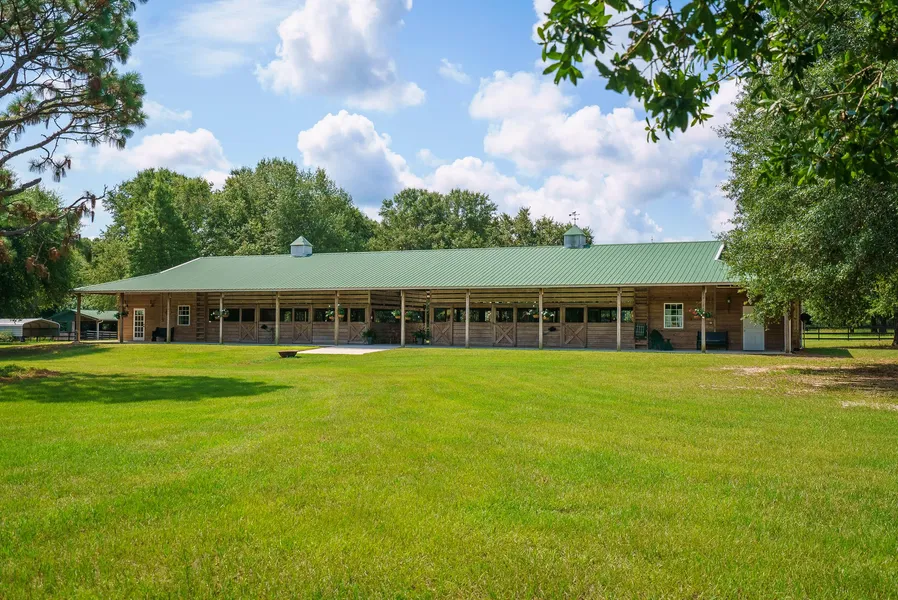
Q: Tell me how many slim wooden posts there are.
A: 12